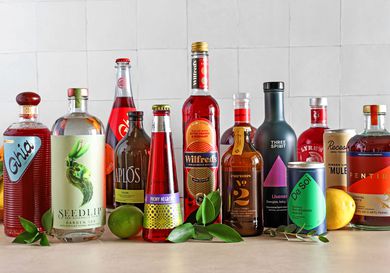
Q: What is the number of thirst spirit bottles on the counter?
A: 1